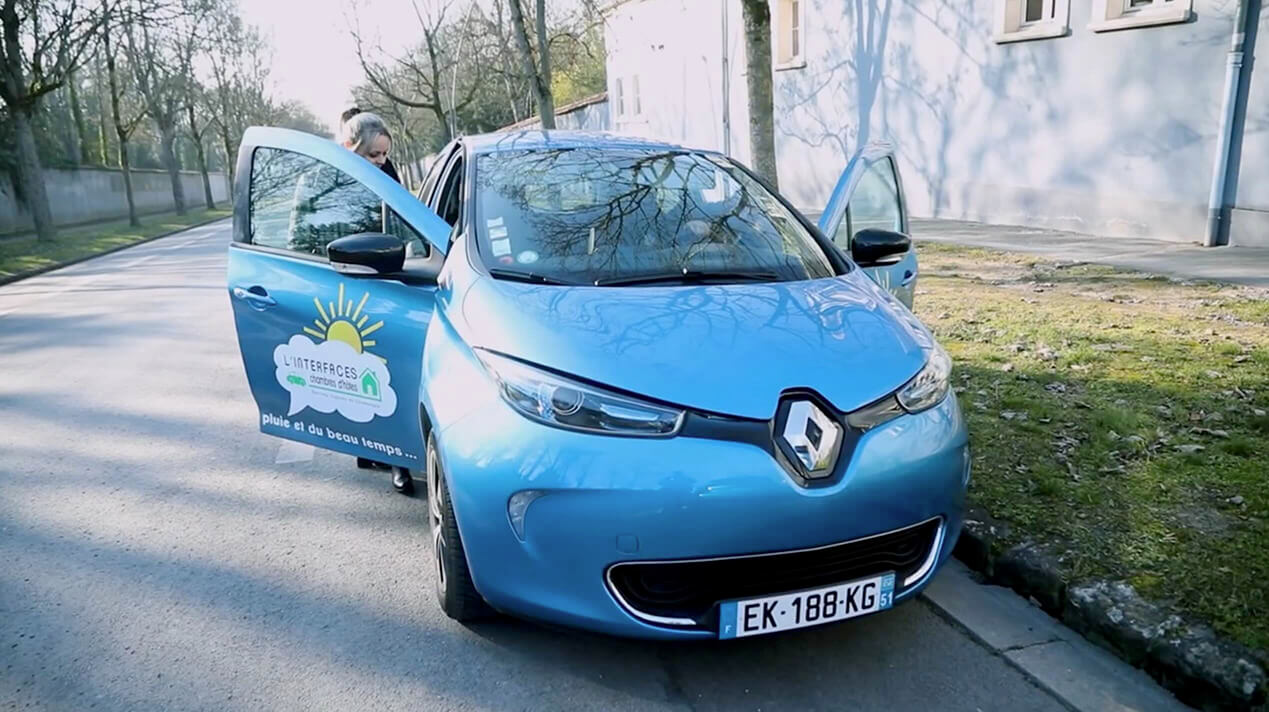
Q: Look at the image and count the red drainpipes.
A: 0